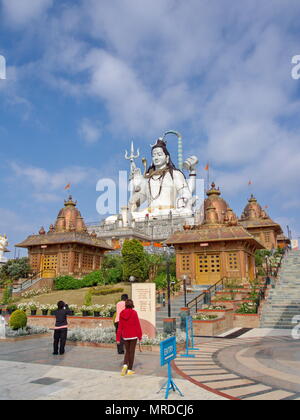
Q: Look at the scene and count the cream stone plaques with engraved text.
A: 1